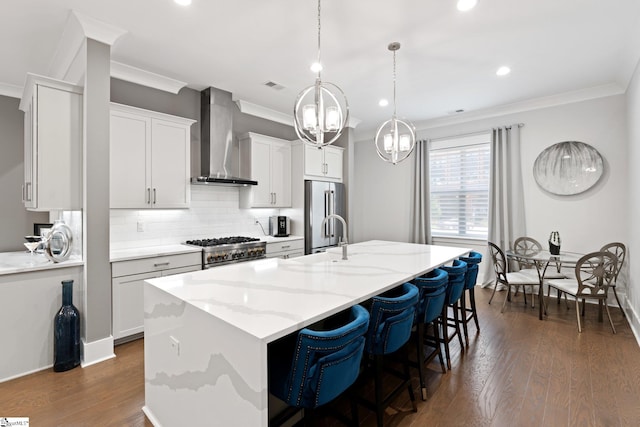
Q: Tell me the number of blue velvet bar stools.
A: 5